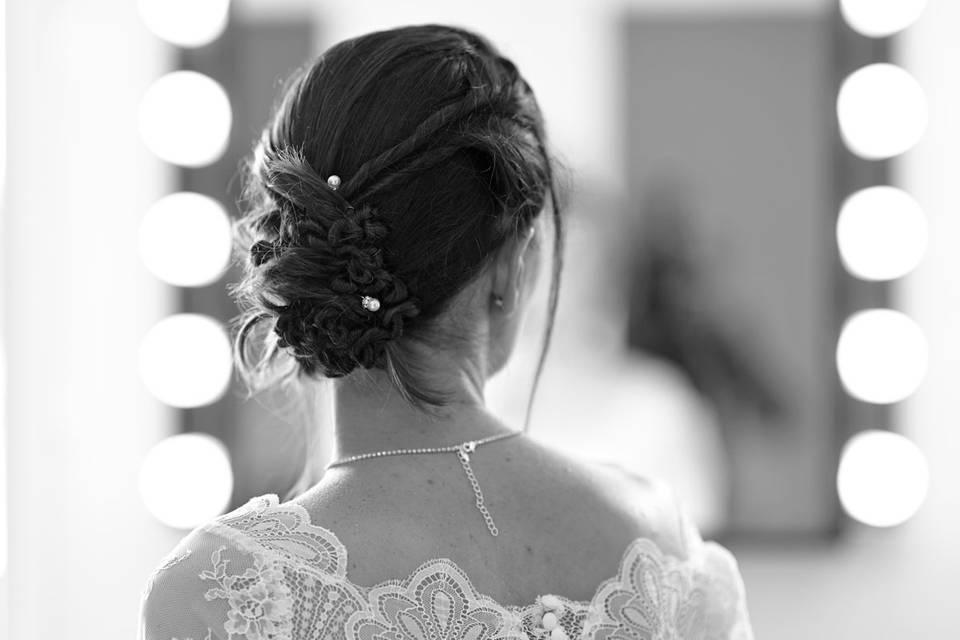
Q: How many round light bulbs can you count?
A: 10